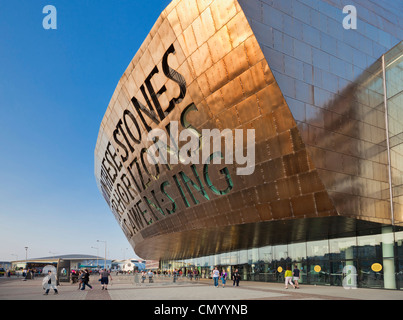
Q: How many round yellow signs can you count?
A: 3